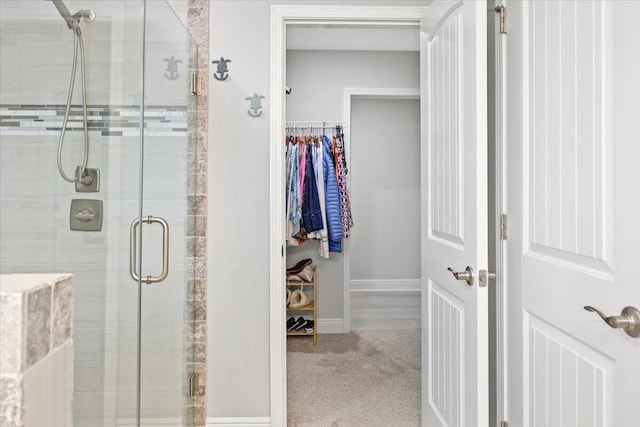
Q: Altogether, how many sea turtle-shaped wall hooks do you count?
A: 2